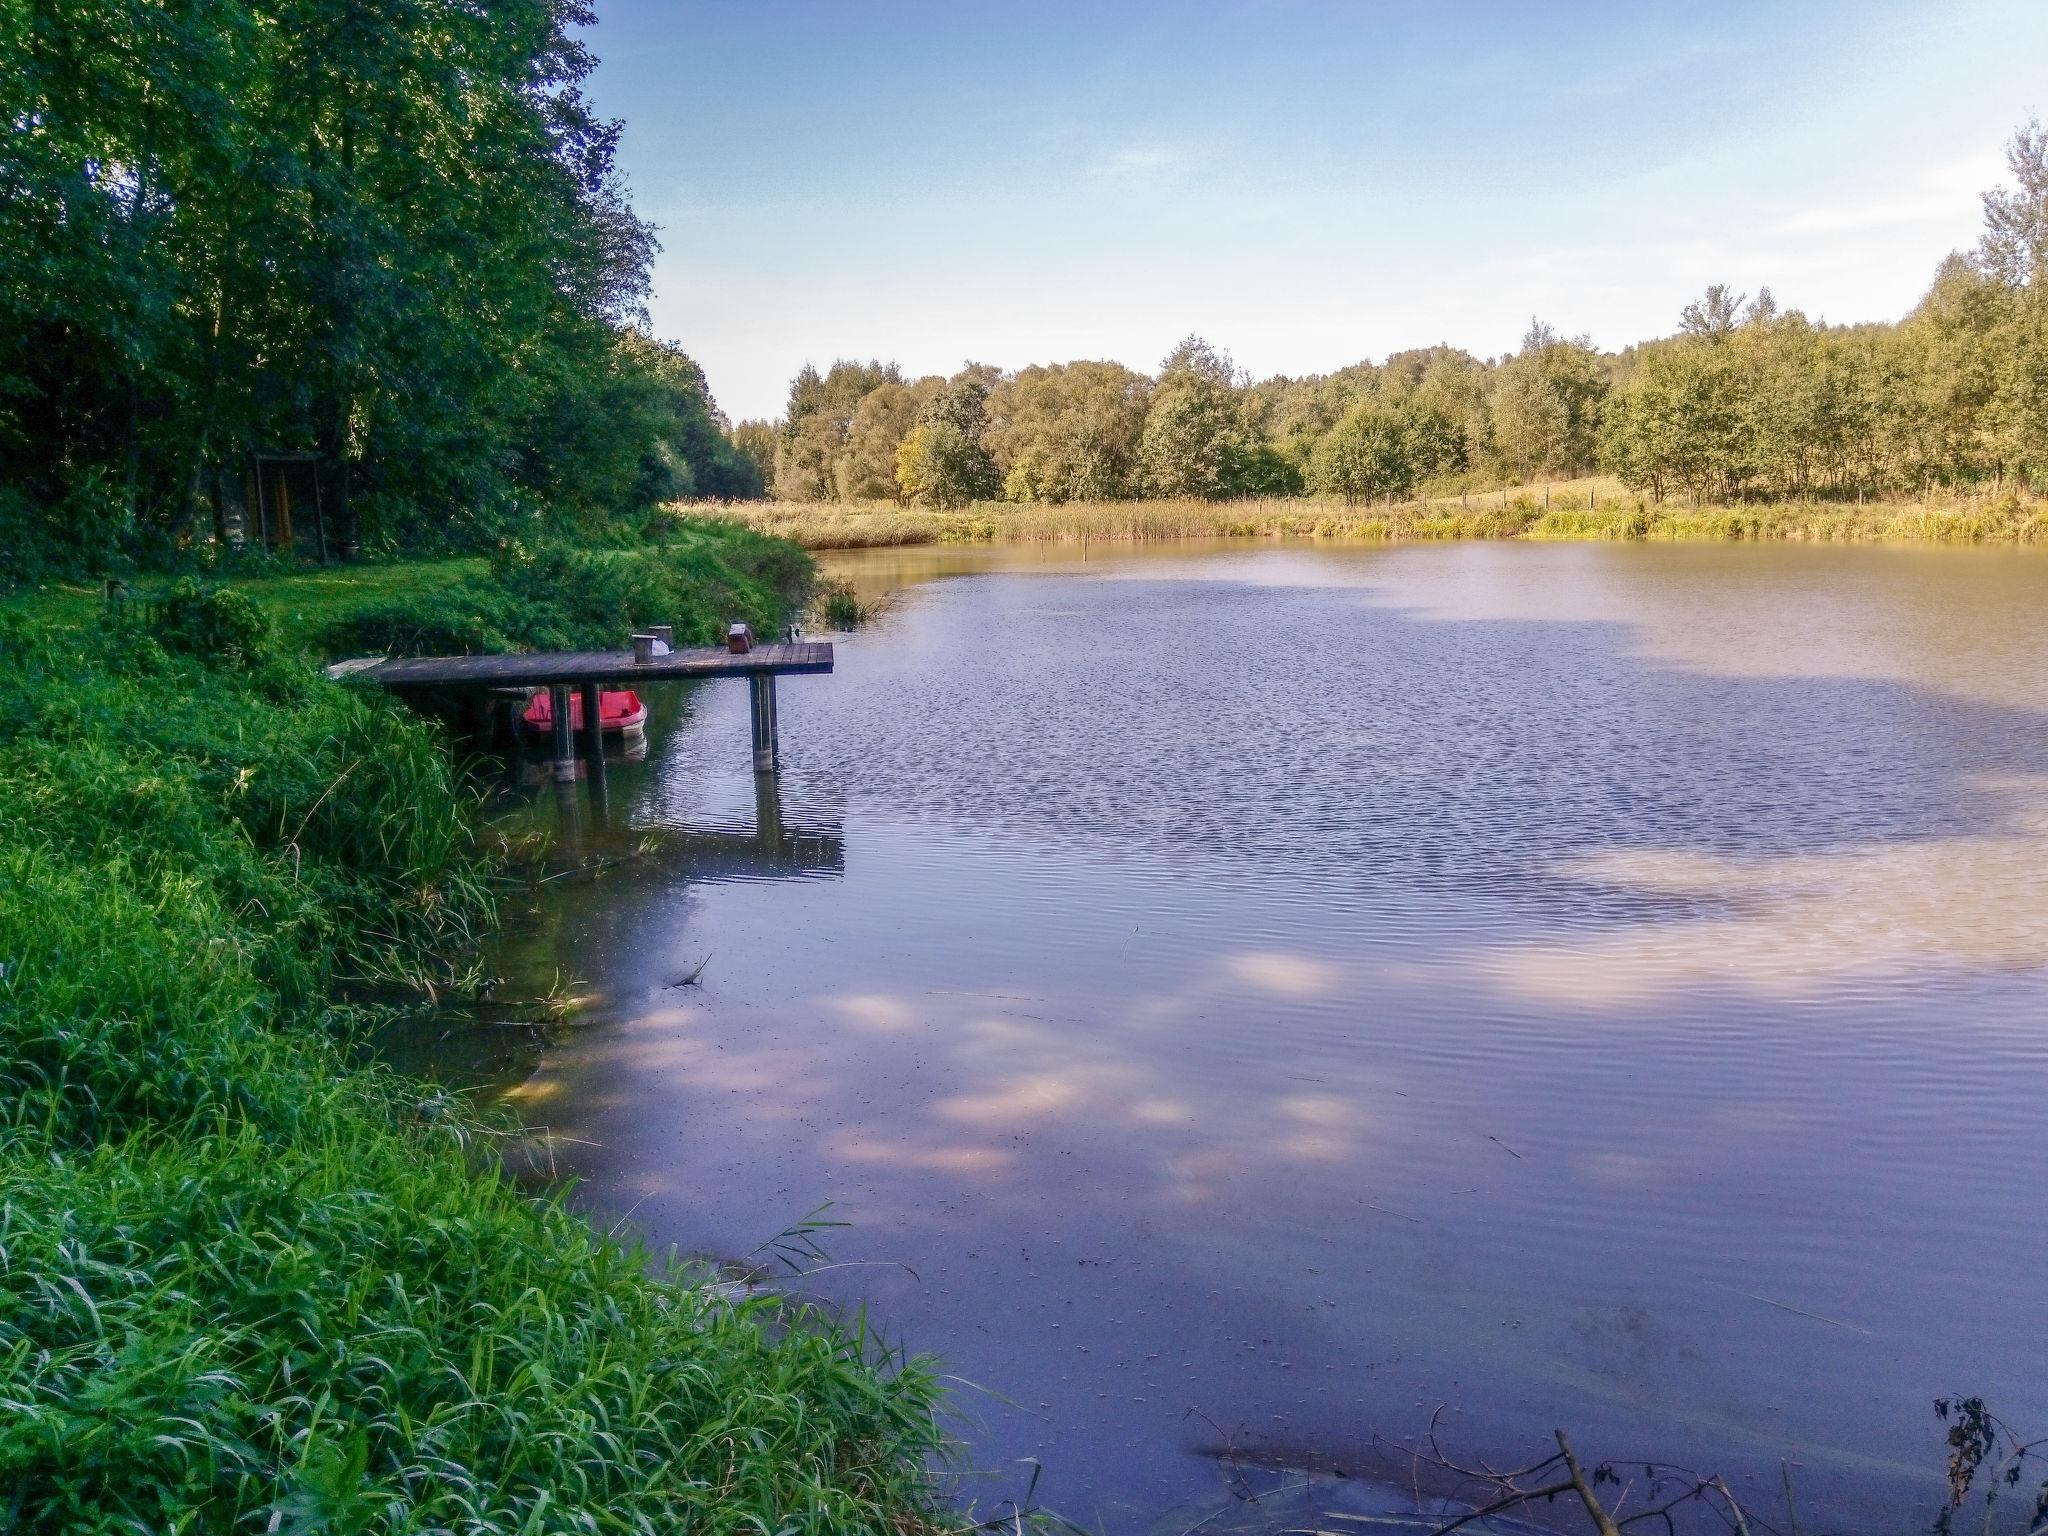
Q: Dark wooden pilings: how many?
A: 4